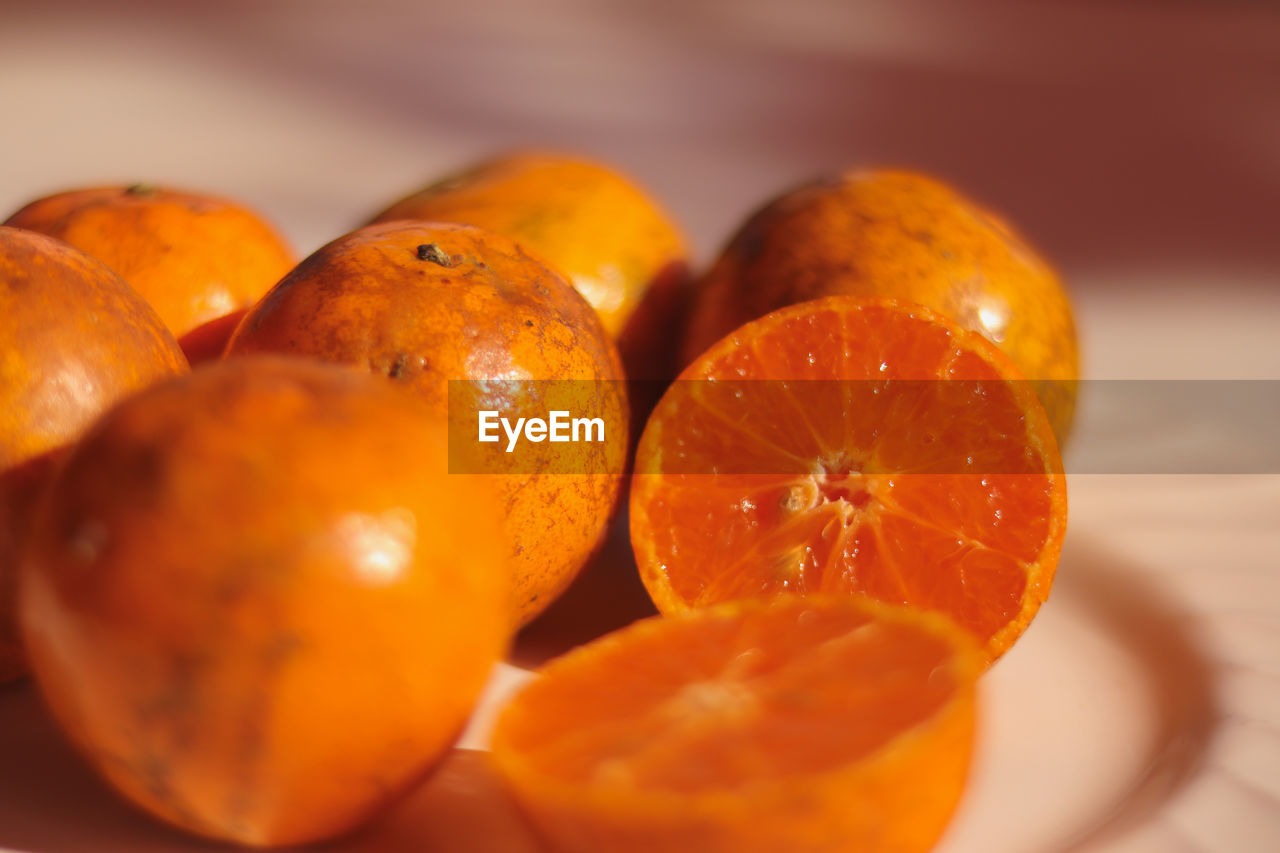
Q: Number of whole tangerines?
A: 6